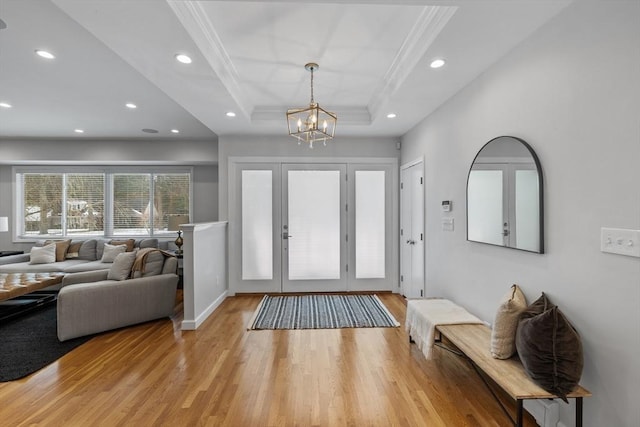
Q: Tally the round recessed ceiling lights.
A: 9